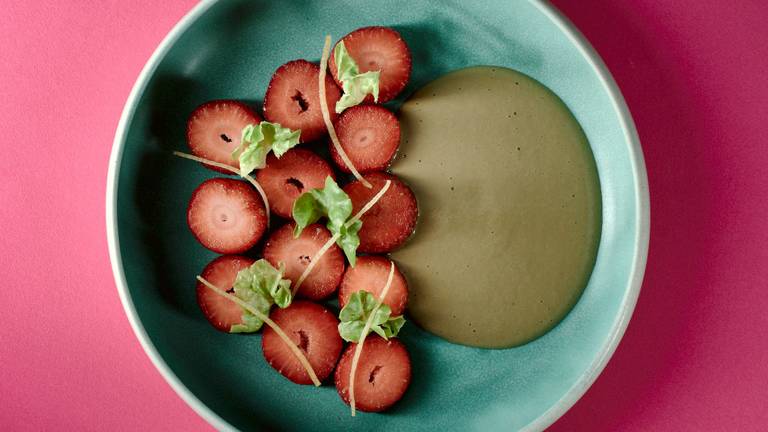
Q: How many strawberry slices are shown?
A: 12